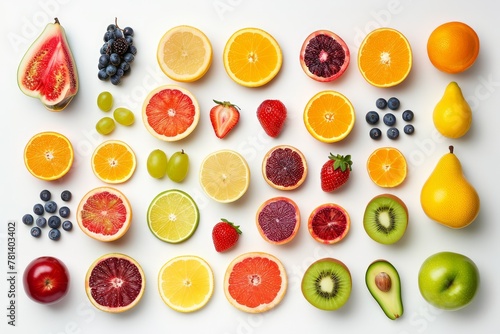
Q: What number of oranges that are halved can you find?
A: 6